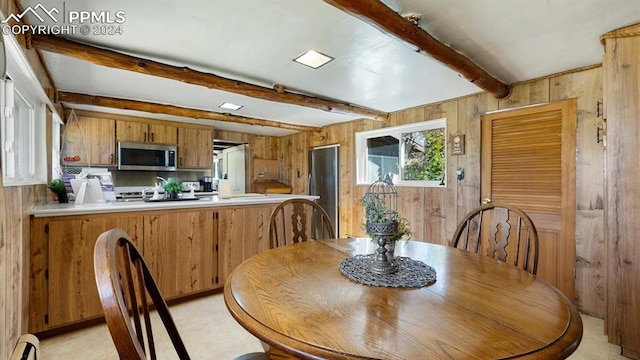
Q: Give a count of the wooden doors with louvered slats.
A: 1